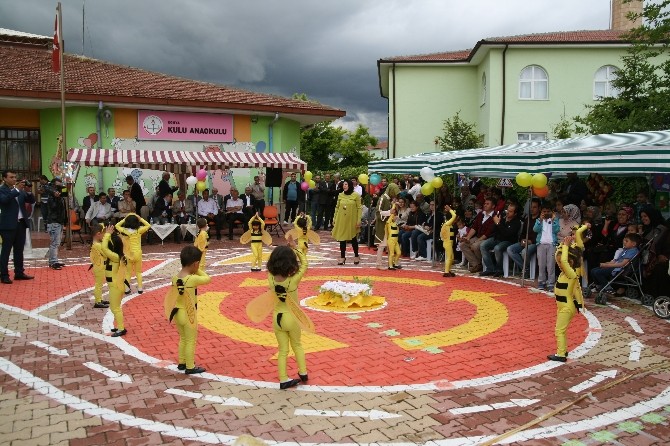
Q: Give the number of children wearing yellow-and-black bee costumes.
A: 12